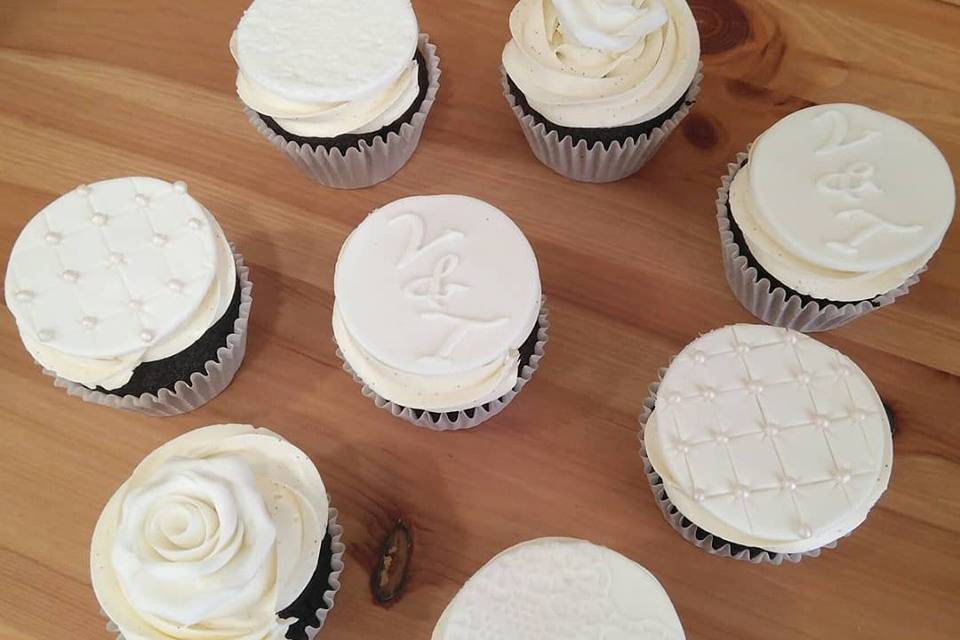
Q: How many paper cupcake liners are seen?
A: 7